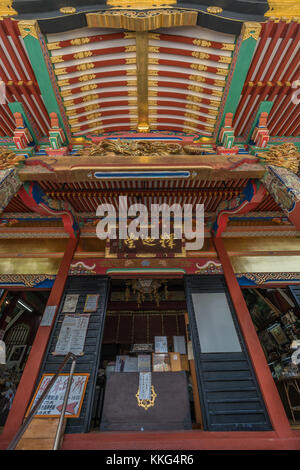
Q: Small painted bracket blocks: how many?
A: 4